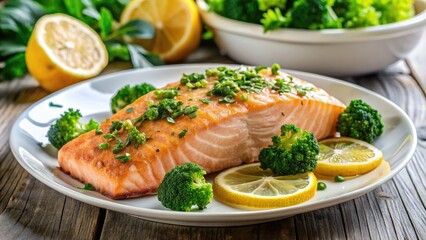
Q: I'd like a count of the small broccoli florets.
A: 5